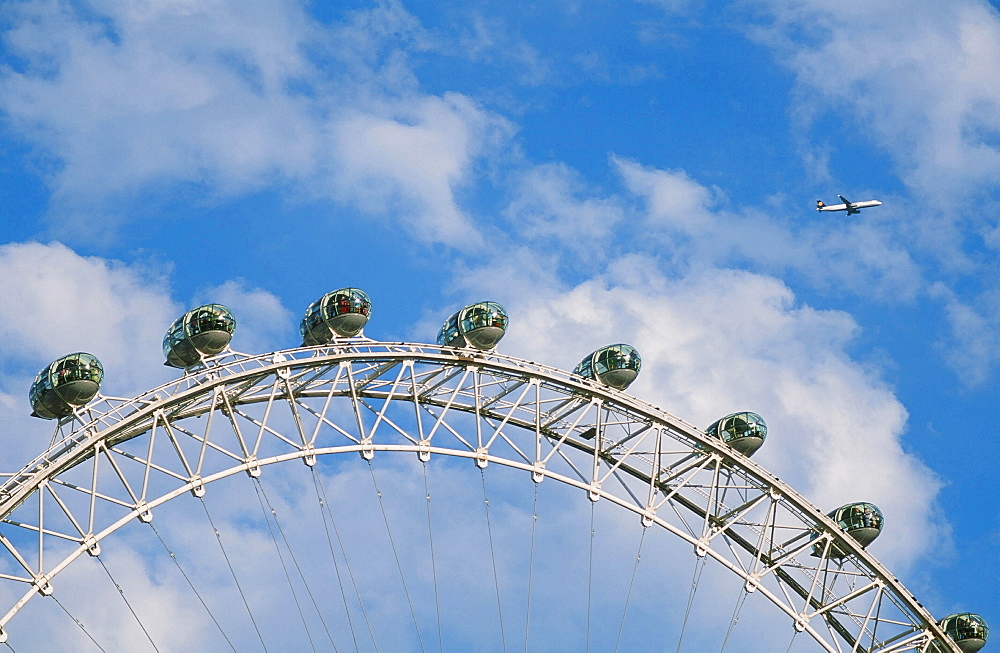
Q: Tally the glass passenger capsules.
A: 8